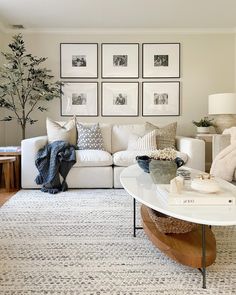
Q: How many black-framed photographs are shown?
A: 6